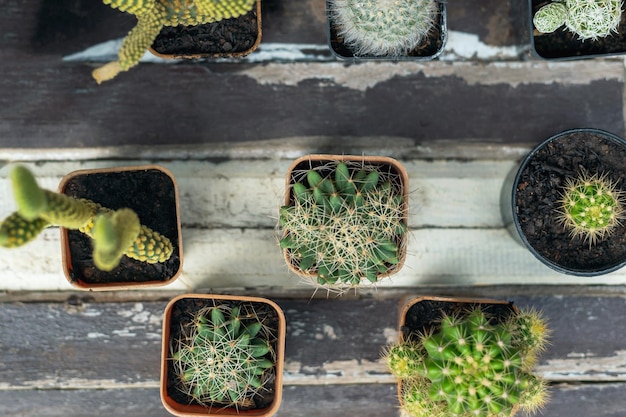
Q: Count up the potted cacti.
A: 8